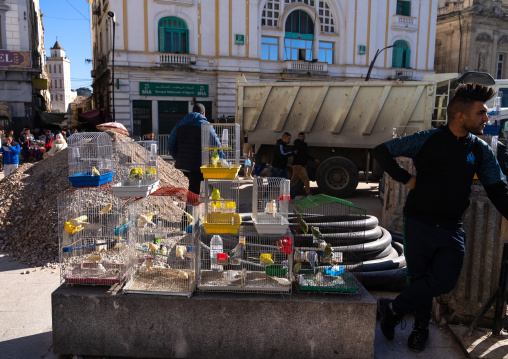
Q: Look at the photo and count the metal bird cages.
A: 9